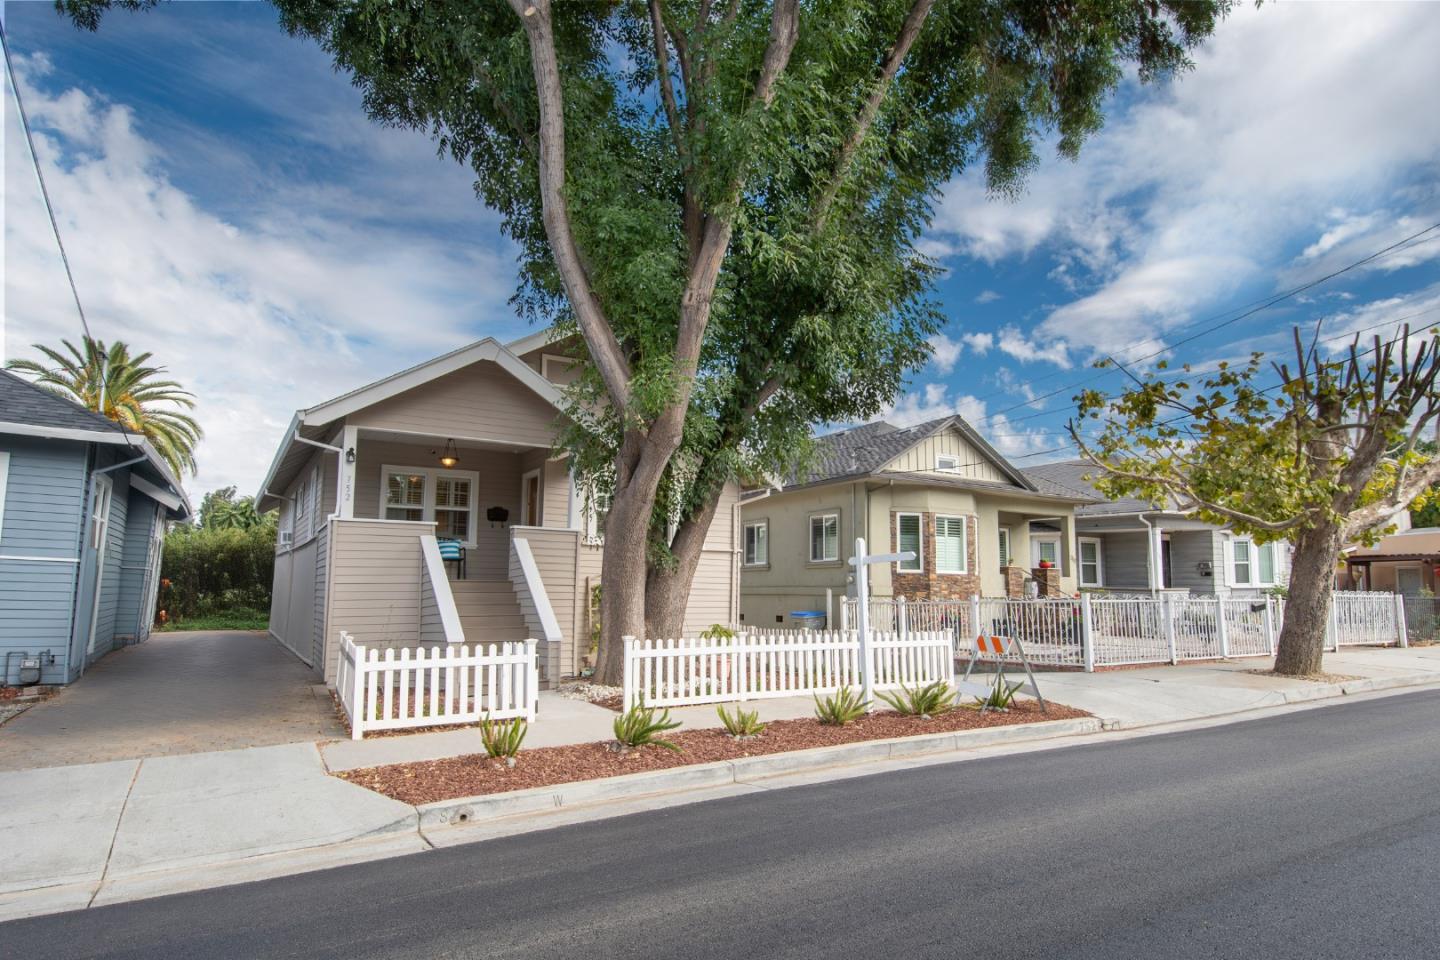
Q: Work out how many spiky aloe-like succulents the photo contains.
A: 6